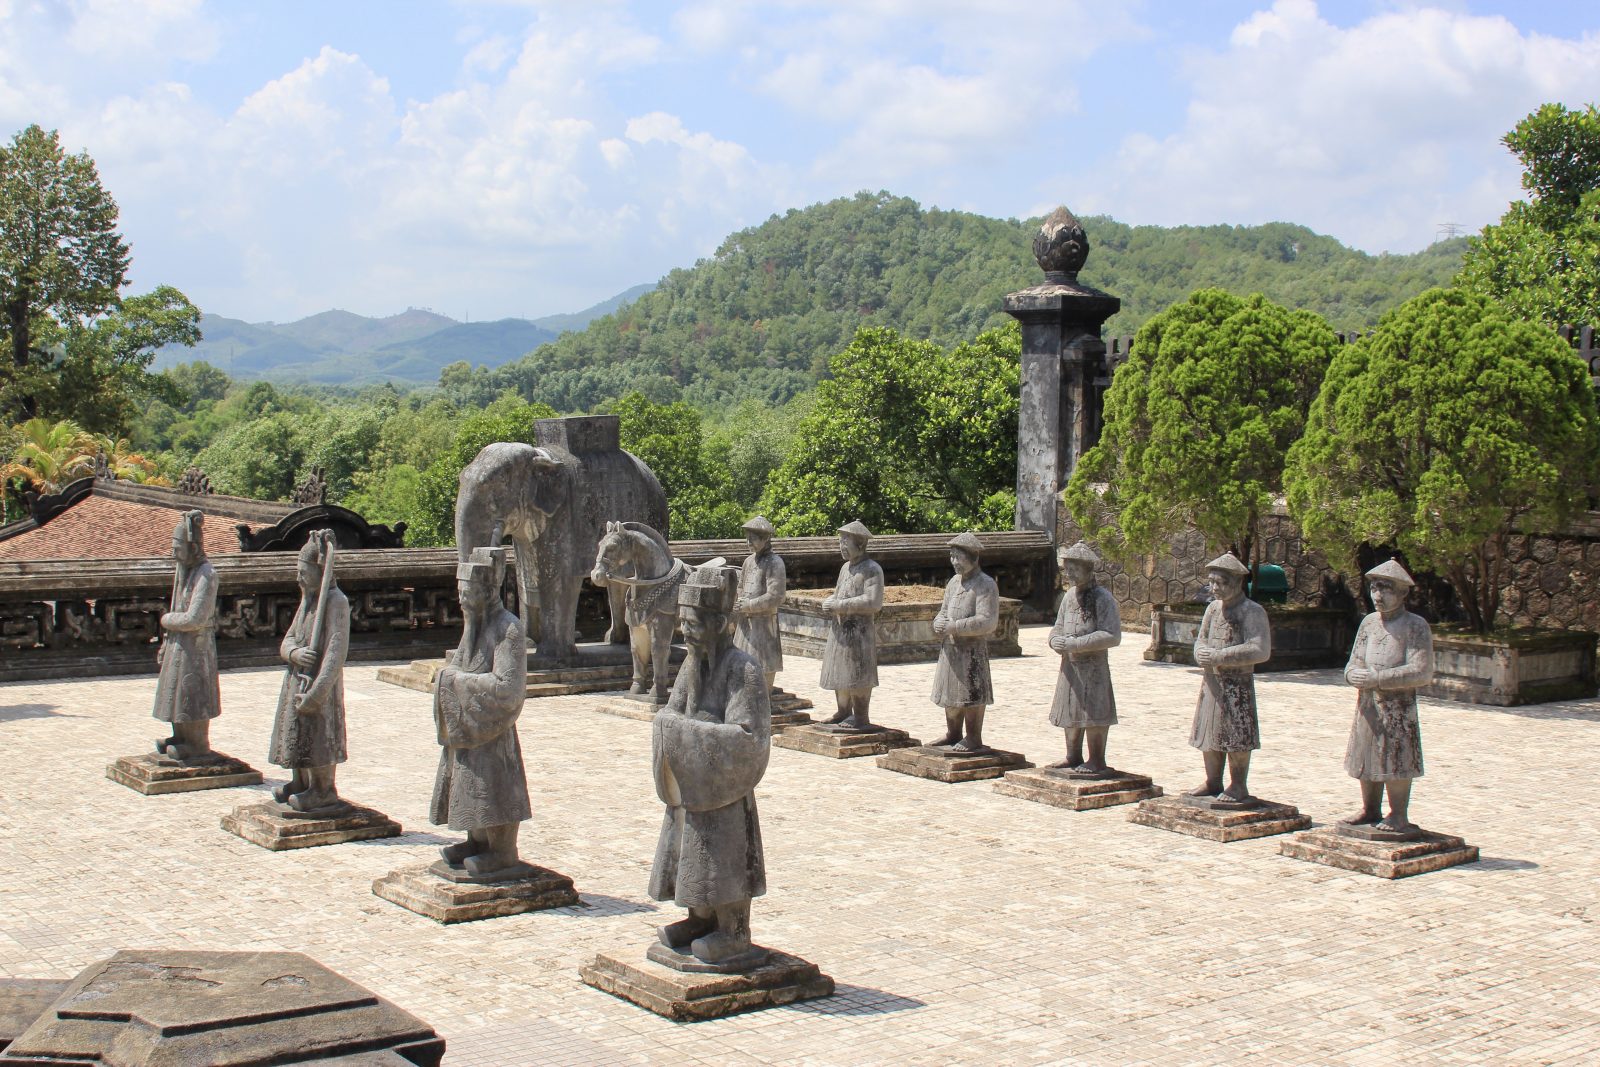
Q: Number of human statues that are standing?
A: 10